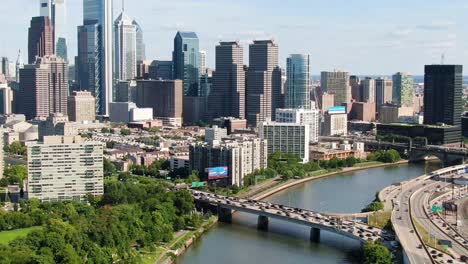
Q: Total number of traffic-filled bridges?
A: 1